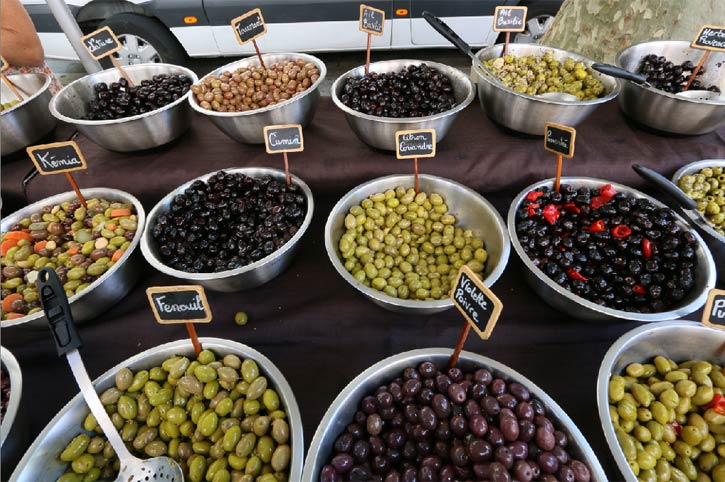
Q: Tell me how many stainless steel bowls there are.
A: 15